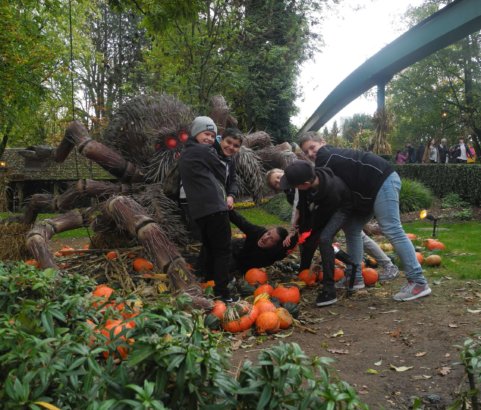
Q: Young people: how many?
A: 6